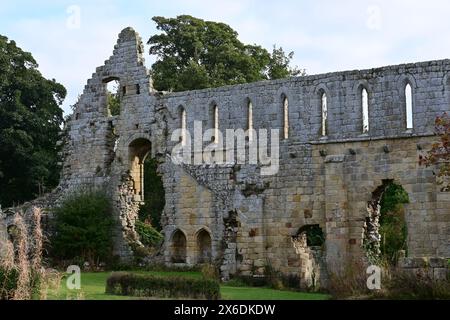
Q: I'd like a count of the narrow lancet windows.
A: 7